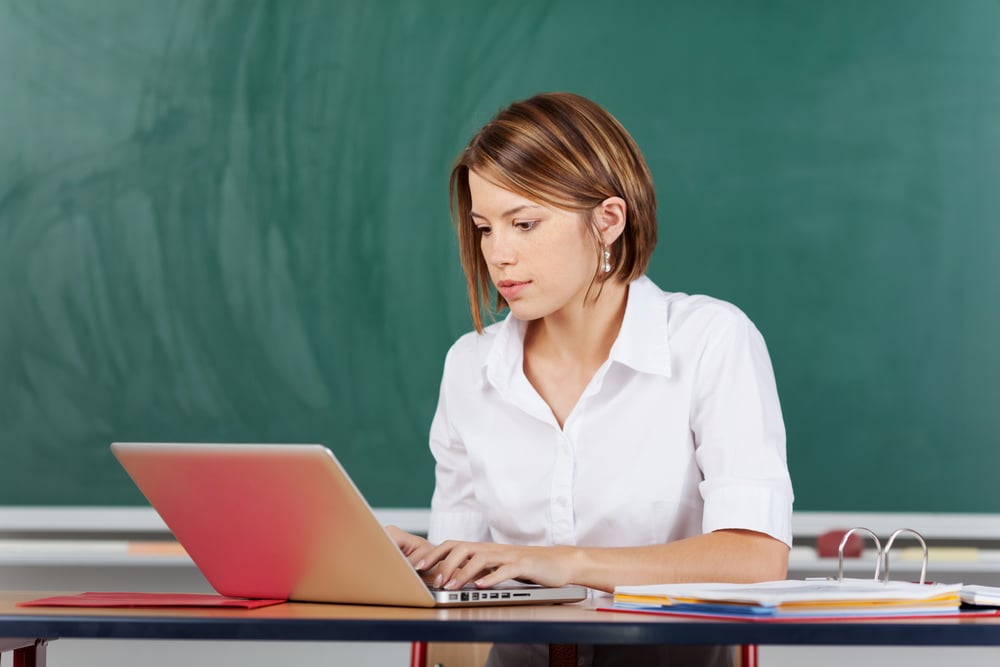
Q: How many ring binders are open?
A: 1